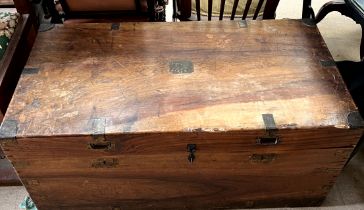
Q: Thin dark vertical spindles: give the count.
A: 6